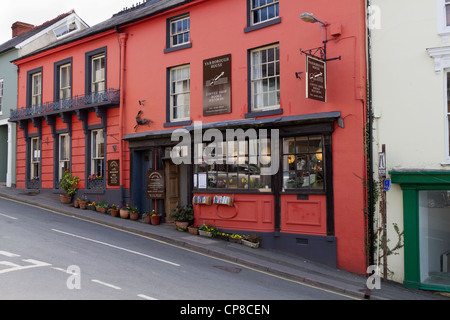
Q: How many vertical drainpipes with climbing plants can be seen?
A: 1